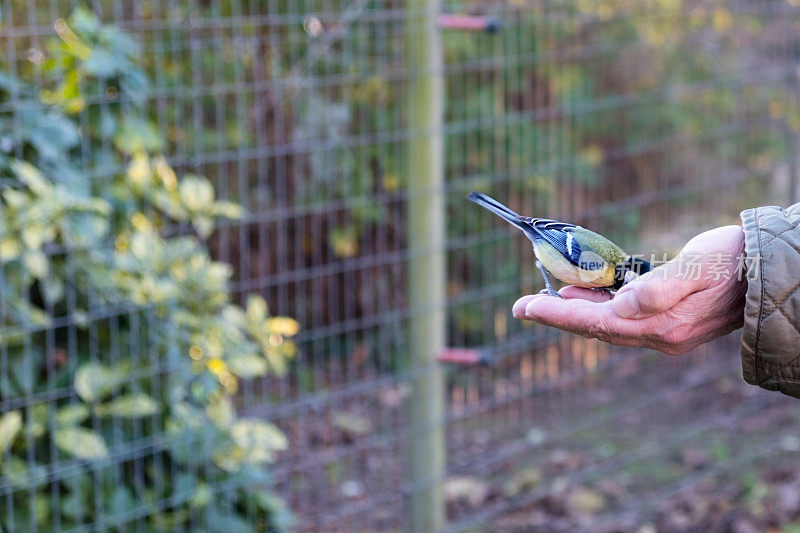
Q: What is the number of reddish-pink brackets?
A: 2